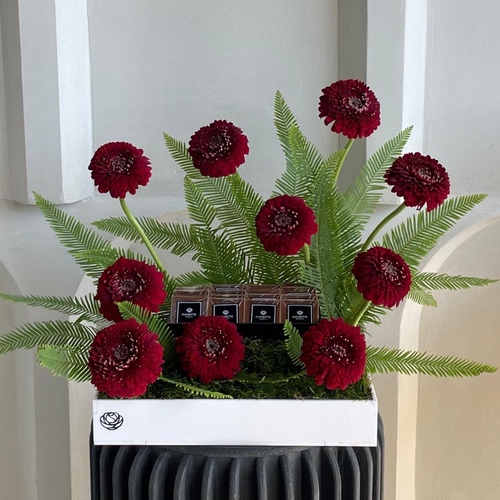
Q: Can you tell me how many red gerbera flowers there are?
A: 10